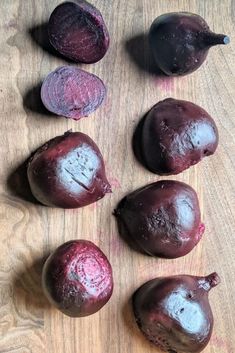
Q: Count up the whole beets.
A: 6